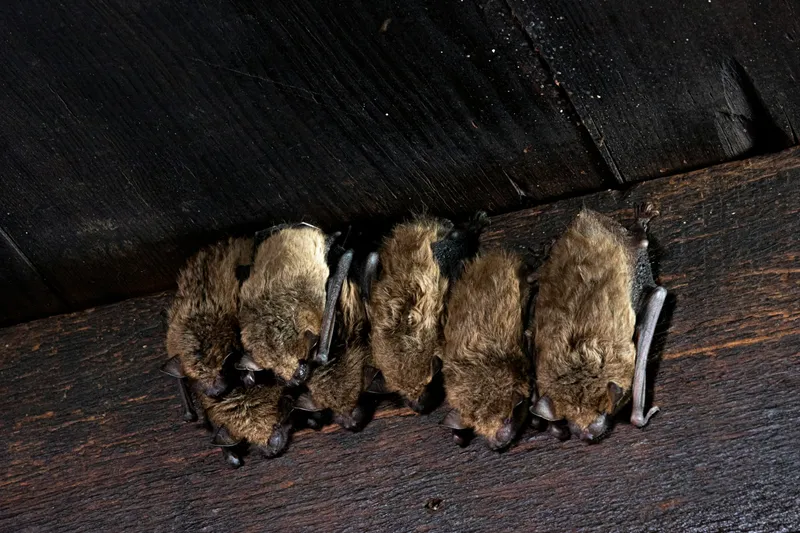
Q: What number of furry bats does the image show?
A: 7